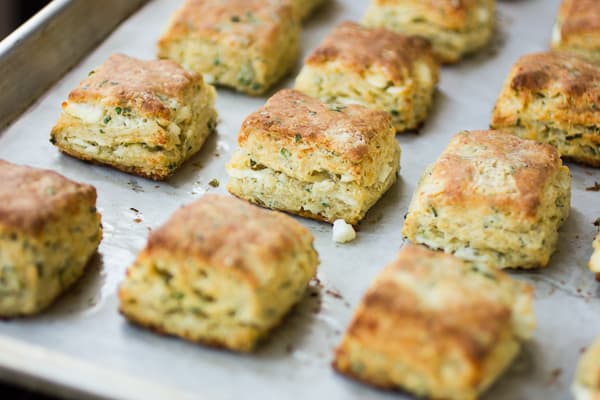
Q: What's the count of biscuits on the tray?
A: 14